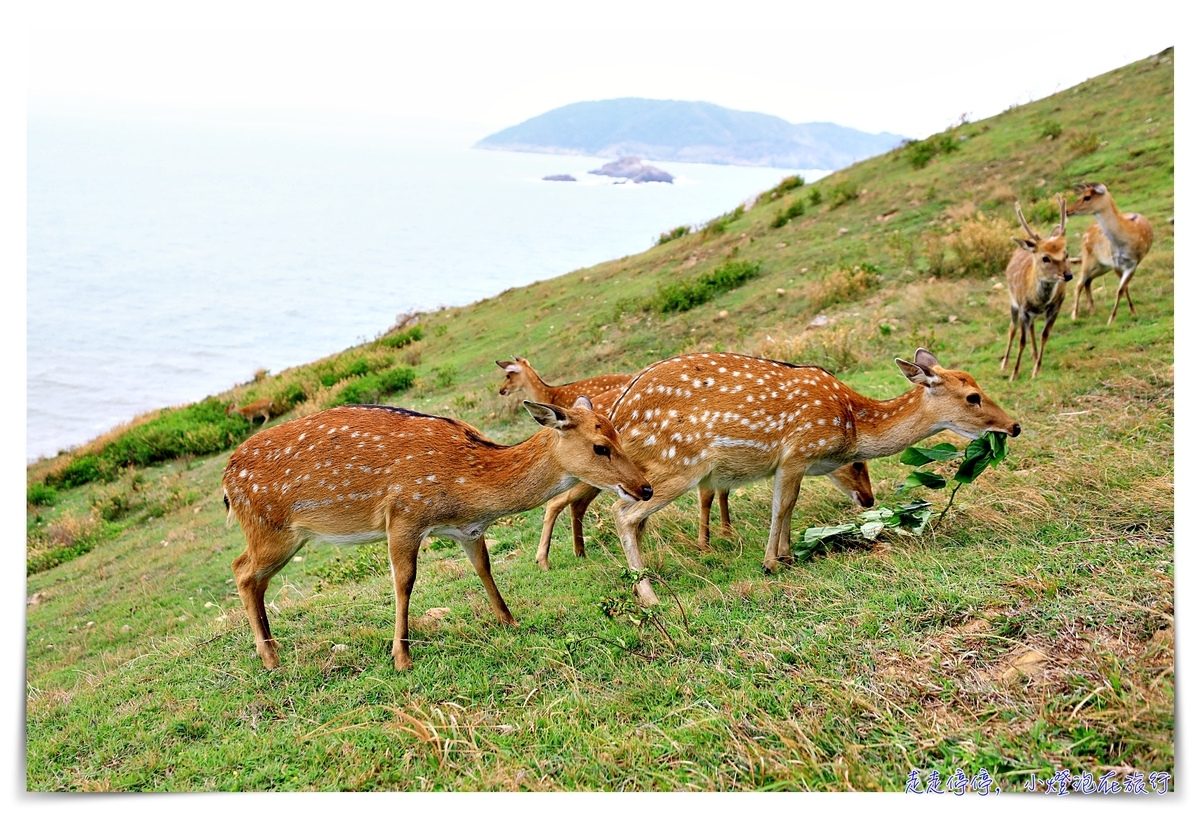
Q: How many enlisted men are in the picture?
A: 0